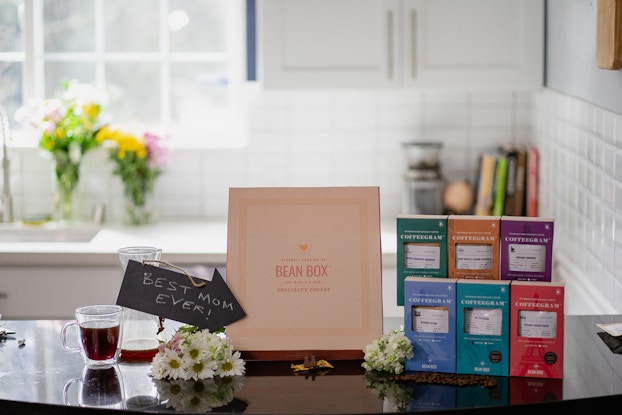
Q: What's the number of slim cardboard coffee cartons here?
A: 6